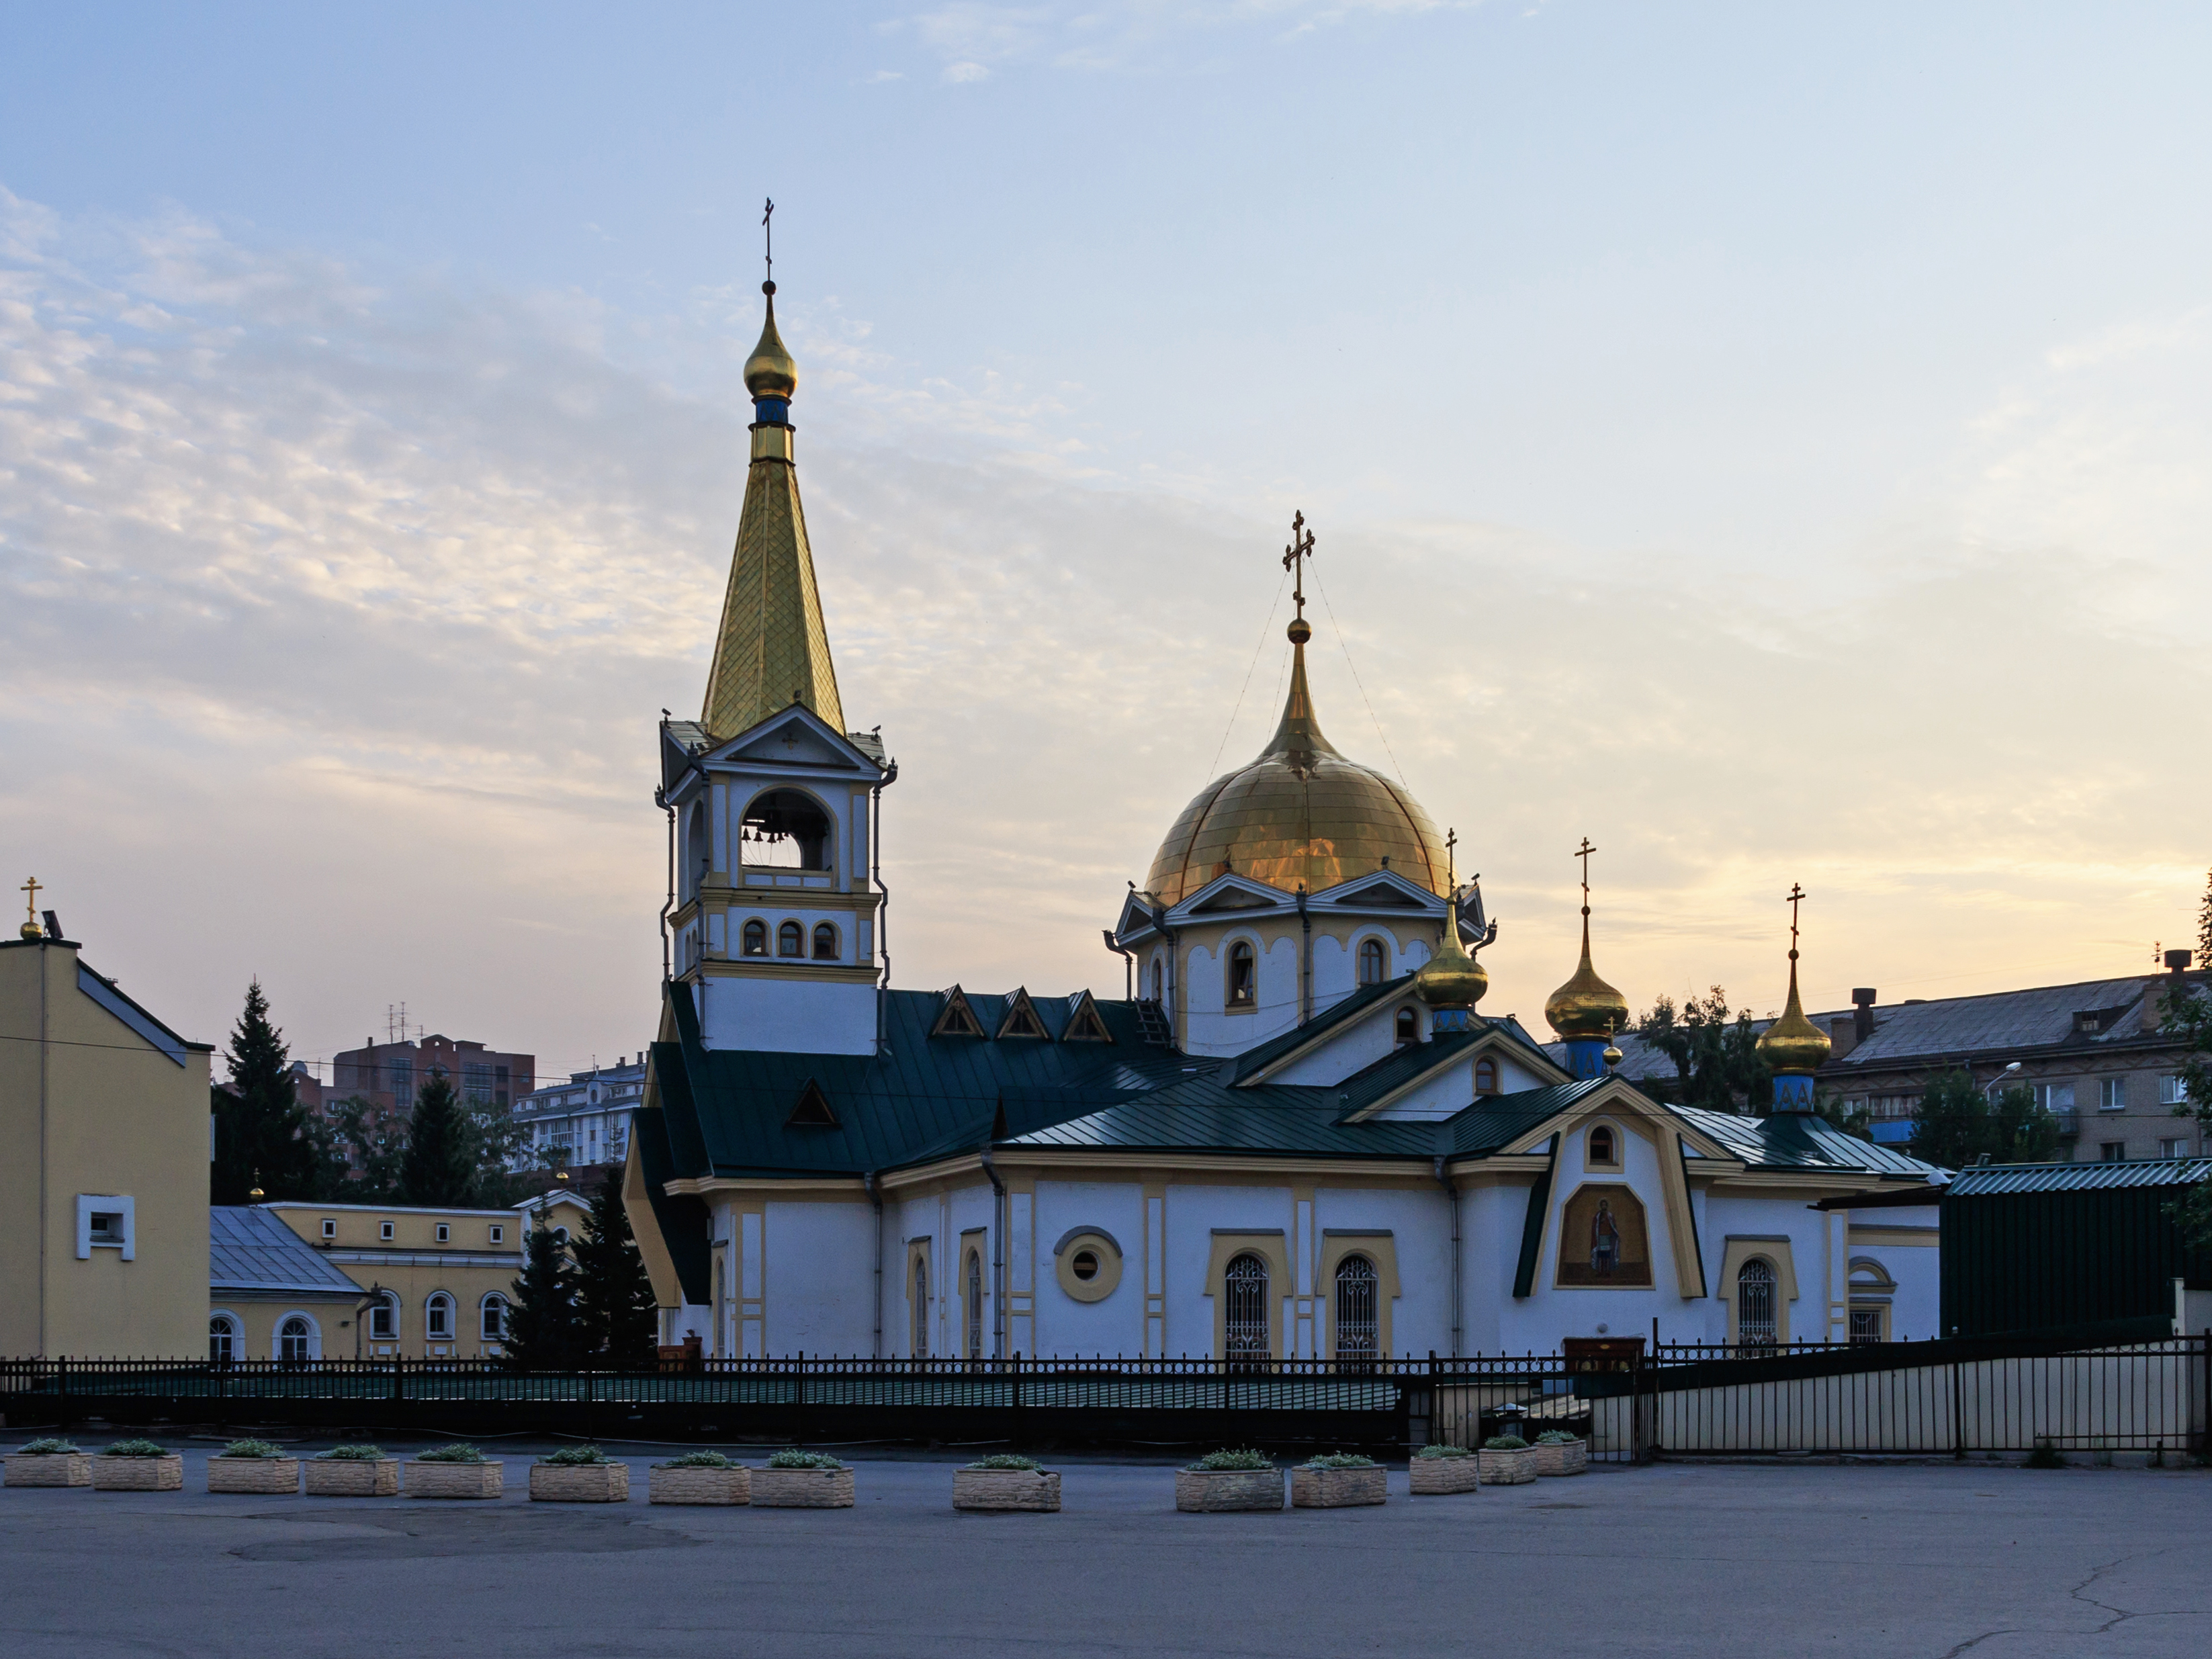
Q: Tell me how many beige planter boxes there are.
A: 14